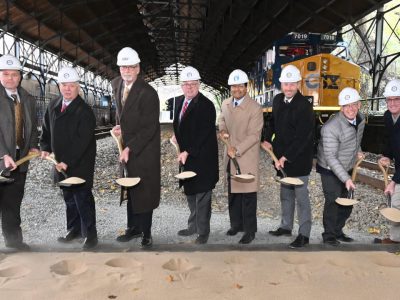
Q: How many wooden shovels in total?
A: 8